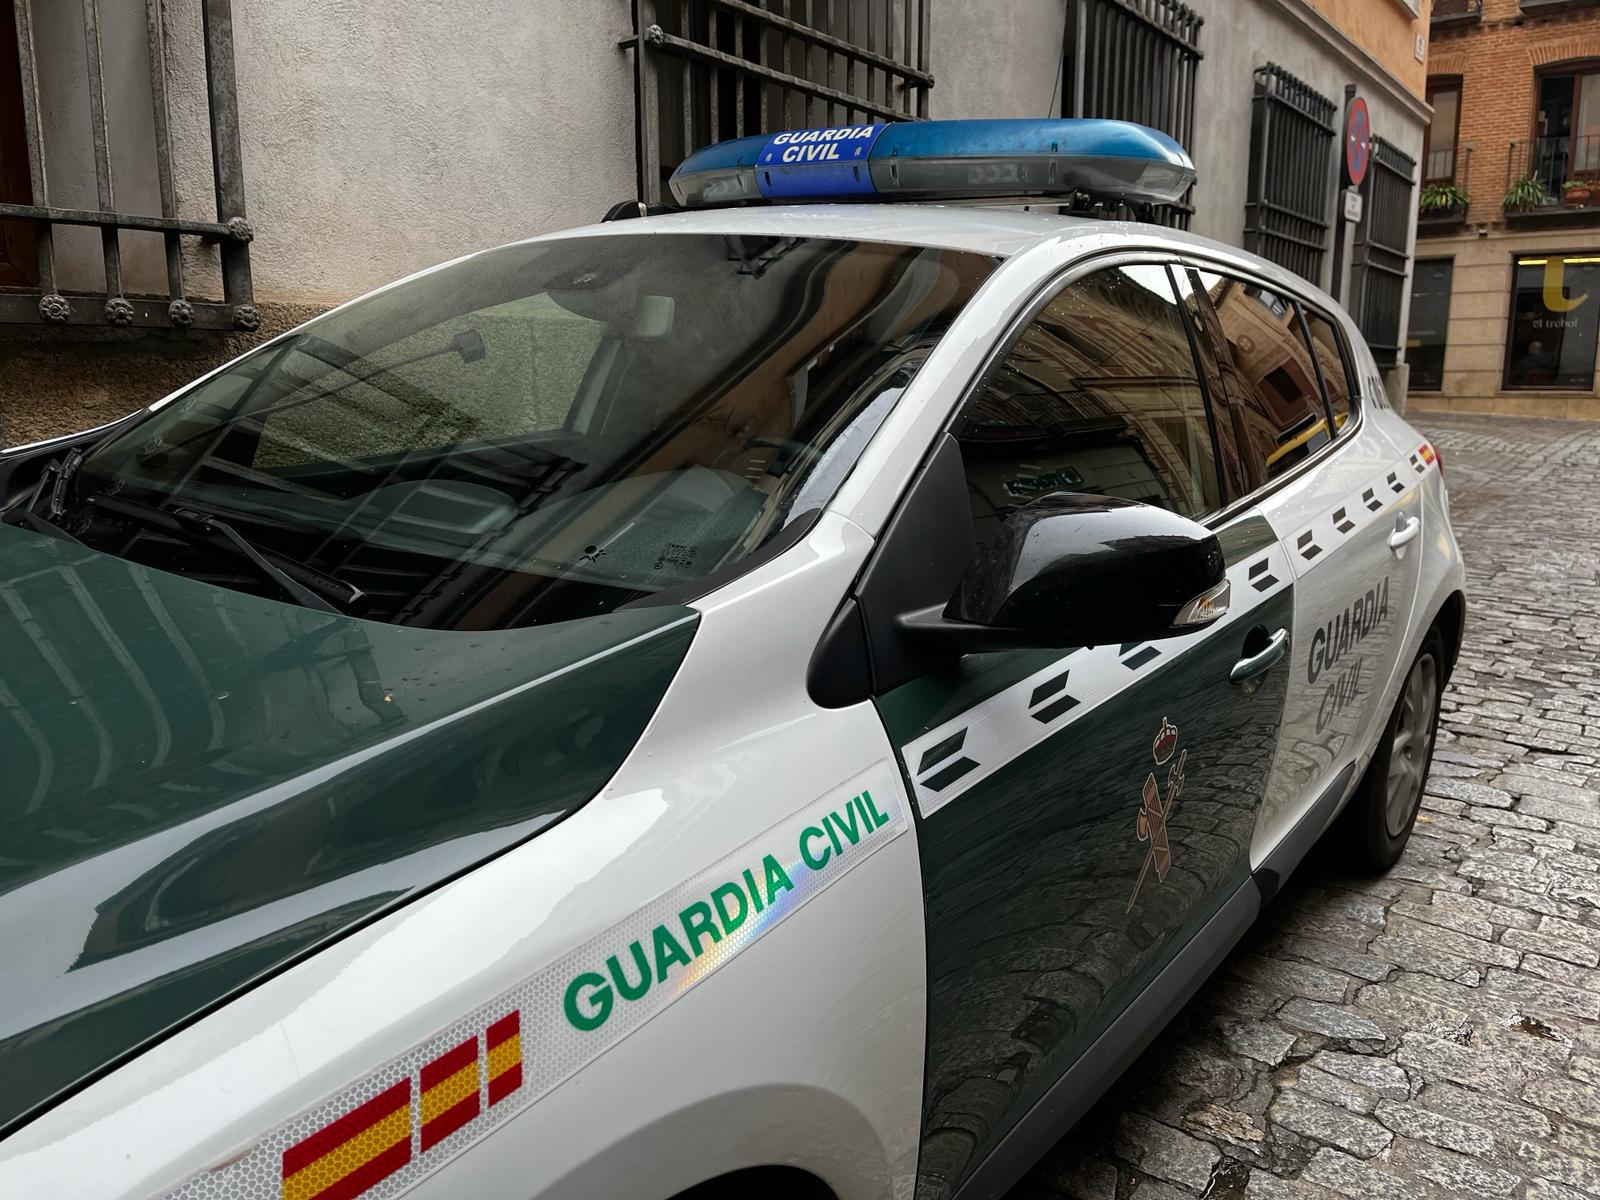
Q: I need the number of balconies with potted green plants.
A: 2